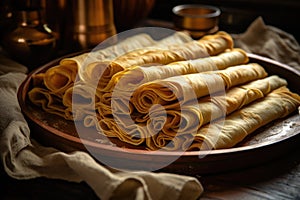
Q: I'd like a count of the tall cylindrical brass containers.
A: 1